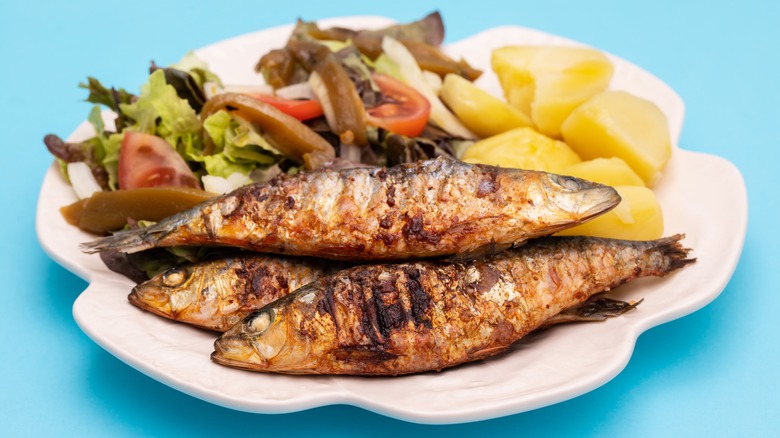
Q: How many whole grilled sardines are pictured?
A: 3